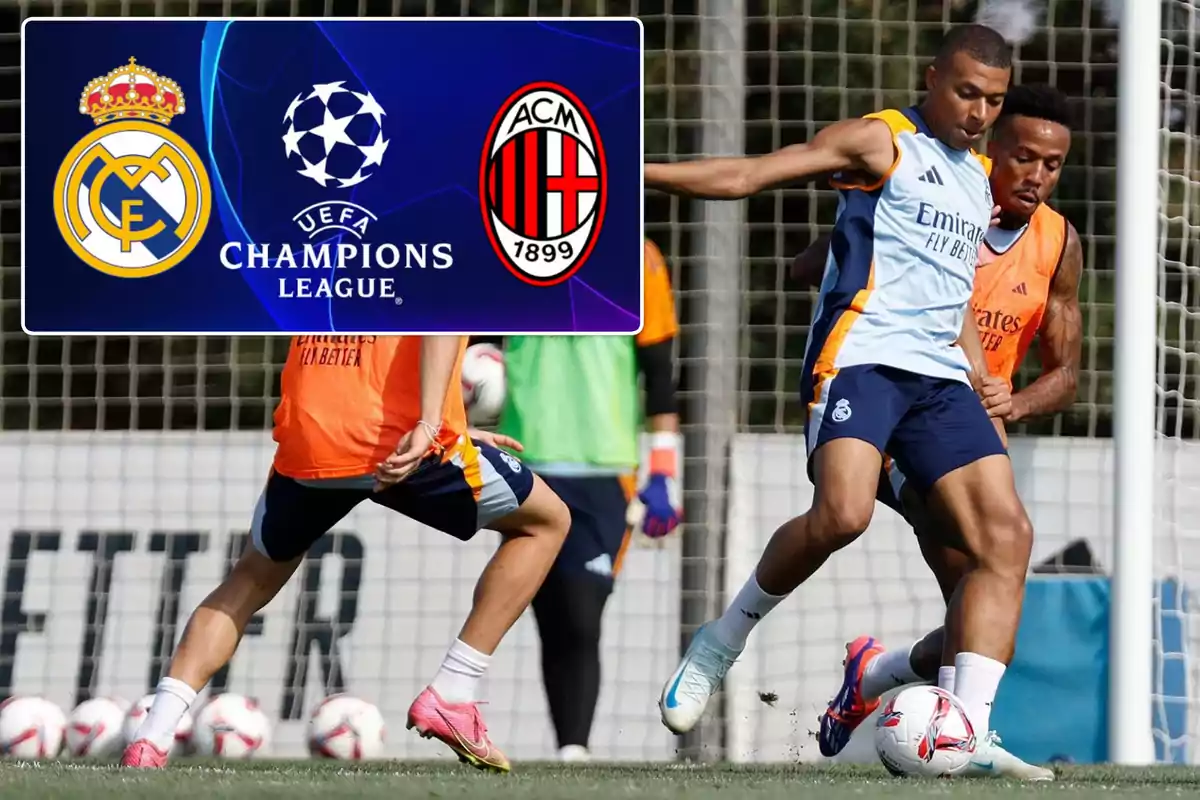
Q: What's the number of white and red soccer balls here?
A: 7